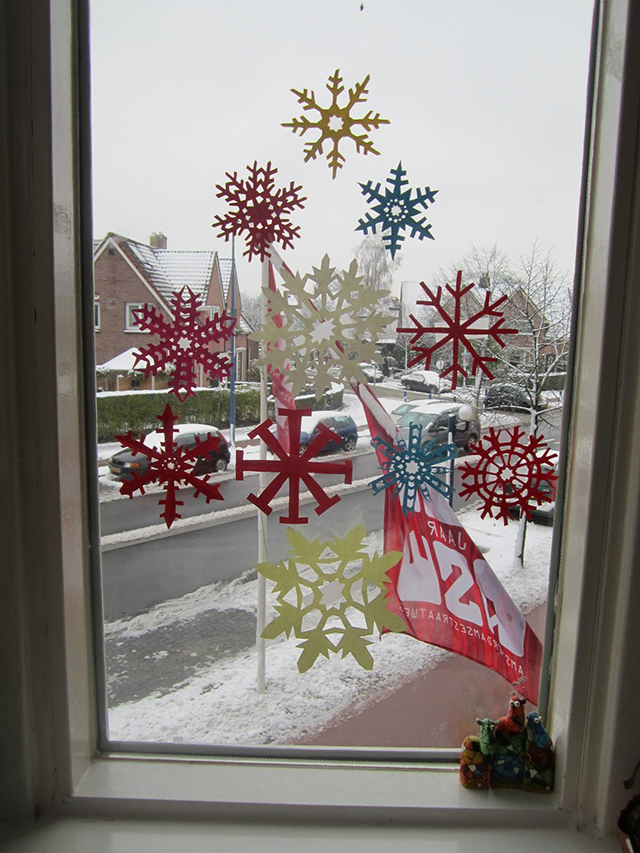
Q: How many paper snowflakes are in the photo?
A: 11